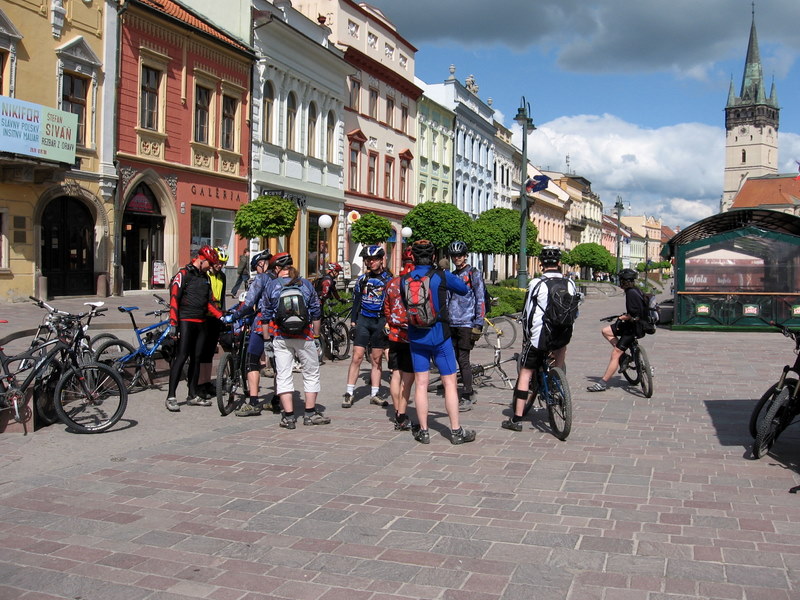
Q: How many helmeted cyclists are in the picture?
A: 11